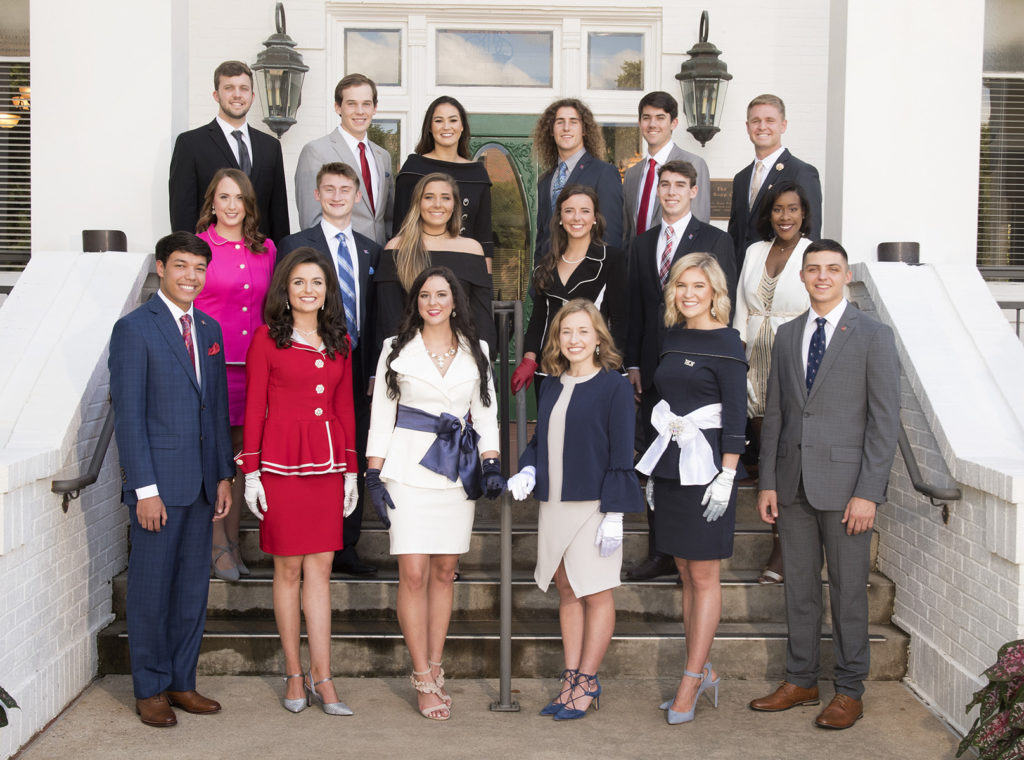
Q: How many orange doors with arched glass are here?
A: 0